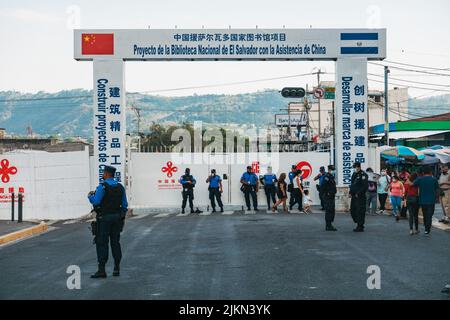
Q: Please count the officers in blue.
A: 7